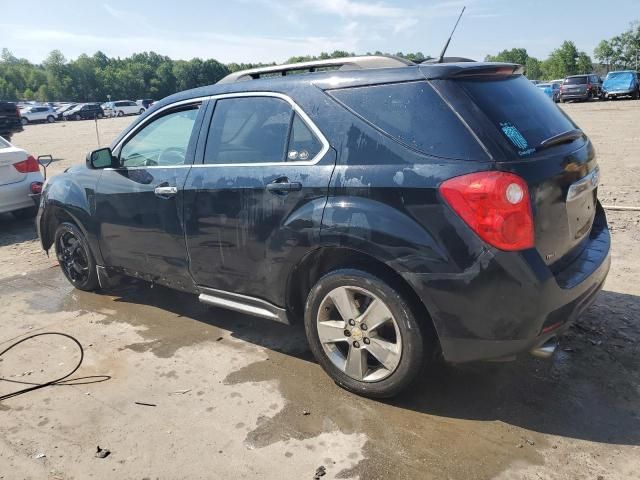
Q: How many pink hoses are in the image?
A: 0